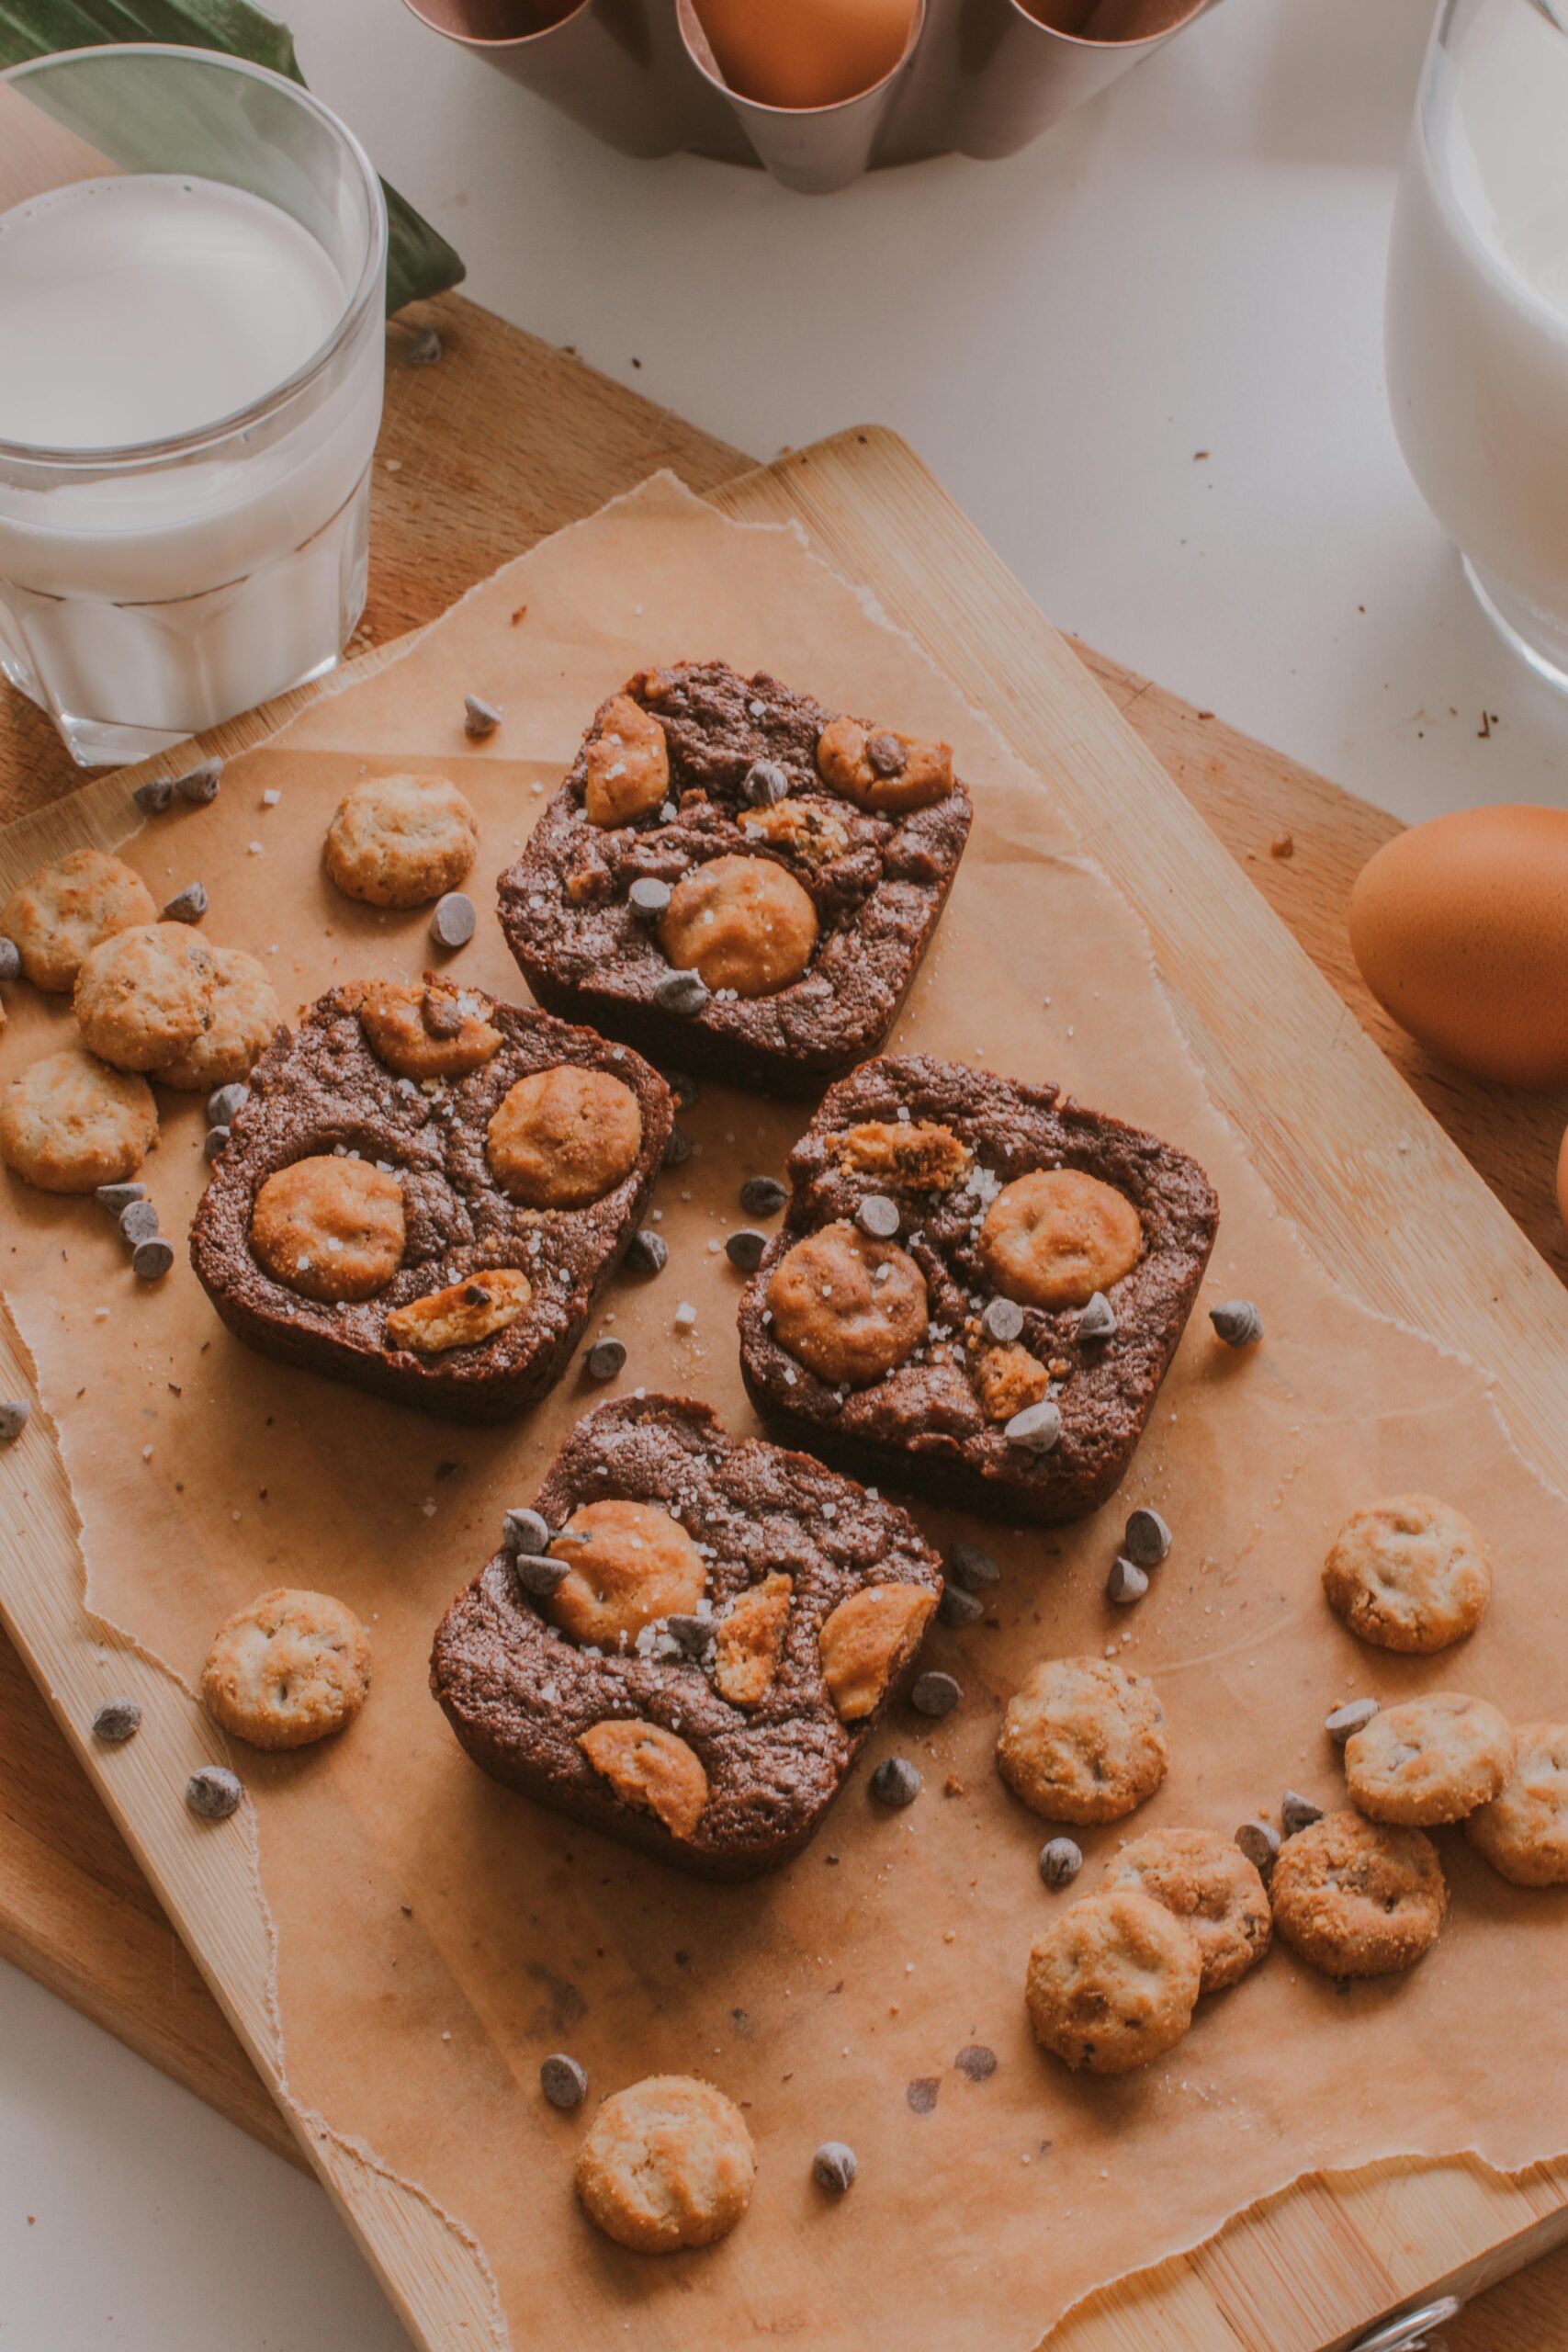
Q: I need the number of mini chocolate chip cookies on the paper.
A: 14